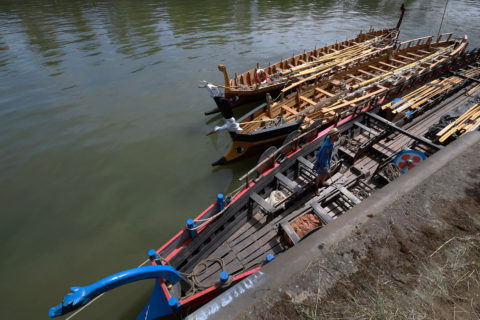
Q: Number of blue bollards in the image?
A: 6